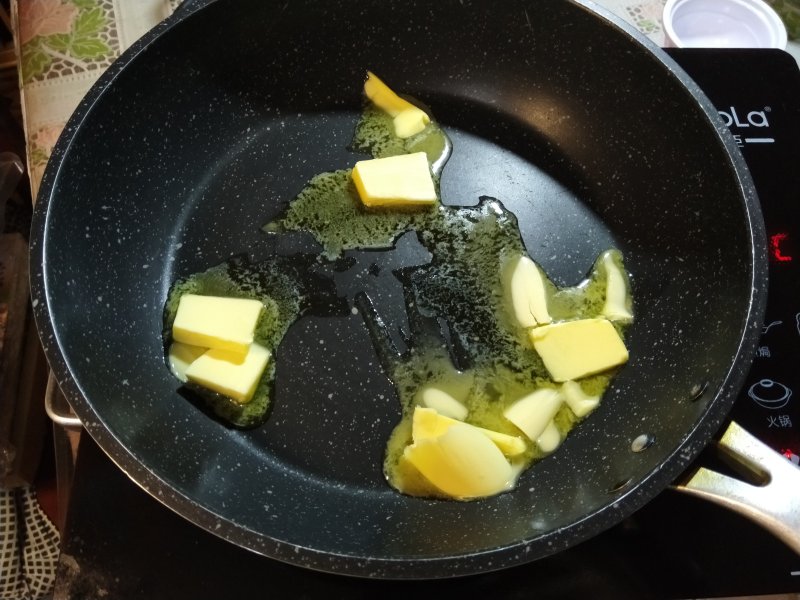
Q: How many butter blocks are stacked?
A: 2